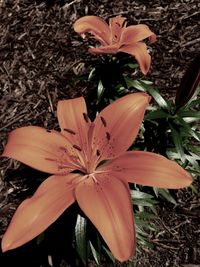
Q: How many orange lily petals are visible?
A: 11